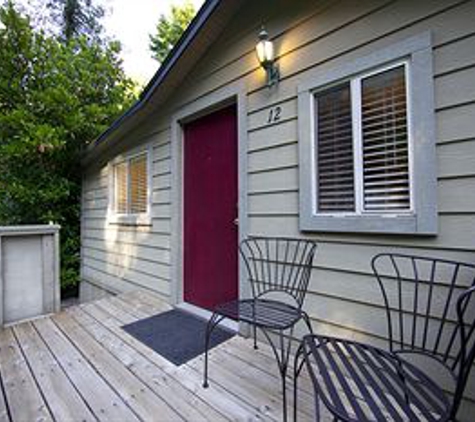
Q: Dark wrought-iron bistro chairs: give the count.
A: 2